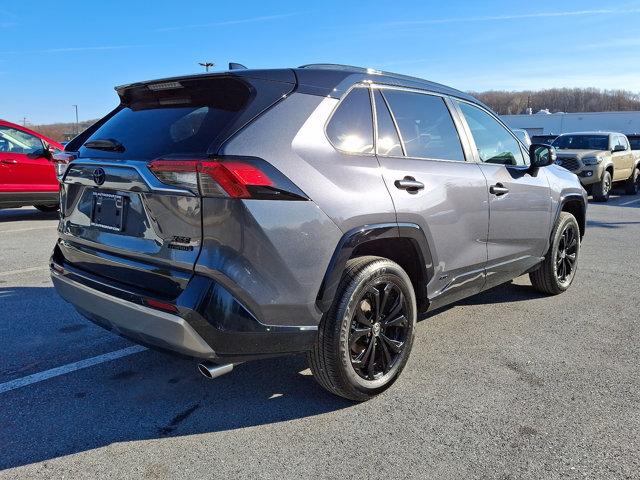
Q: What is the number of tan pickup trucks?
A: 1